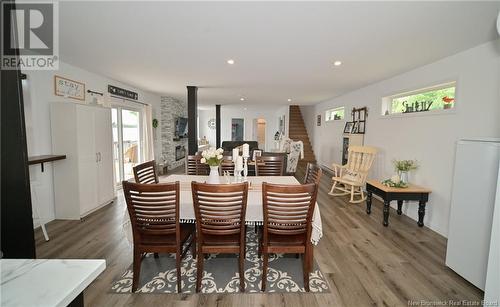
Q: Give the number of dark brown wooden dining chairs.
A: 8